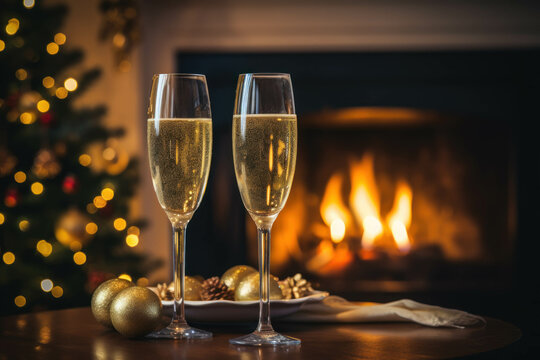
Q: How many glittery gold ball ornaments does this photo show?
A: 5